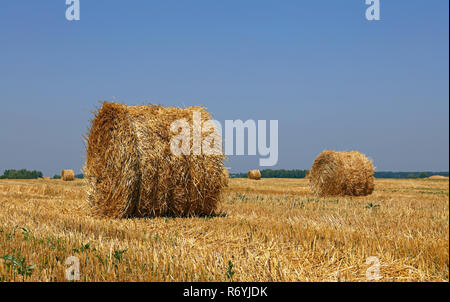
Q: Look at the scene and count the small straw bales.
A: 2